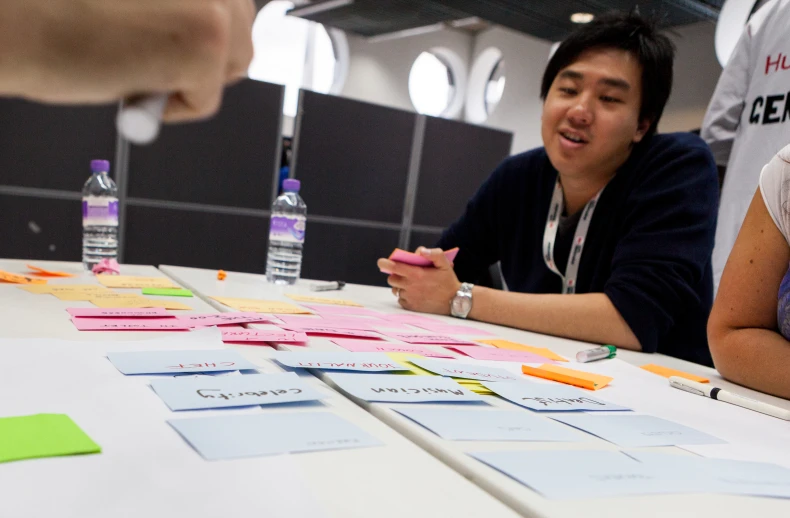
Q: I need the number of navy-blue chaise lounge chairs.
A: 0